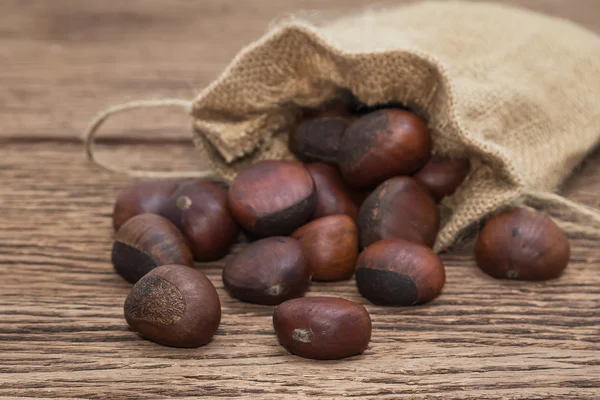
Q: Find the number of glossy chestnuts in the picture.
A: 15